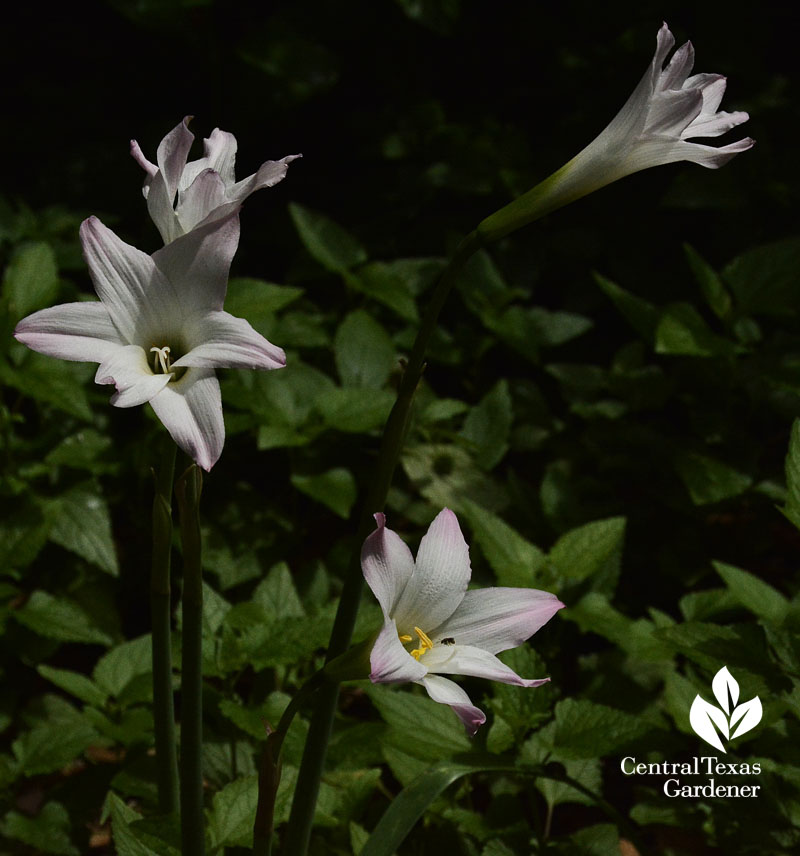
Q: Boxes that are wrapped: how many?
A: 0